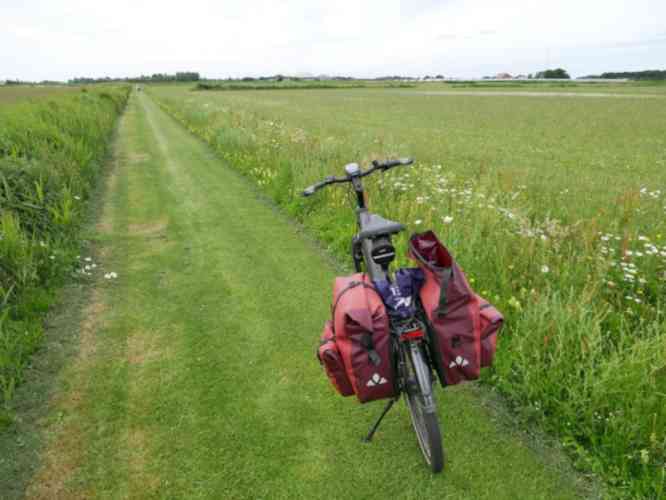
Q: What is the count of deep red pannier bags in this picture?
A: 2